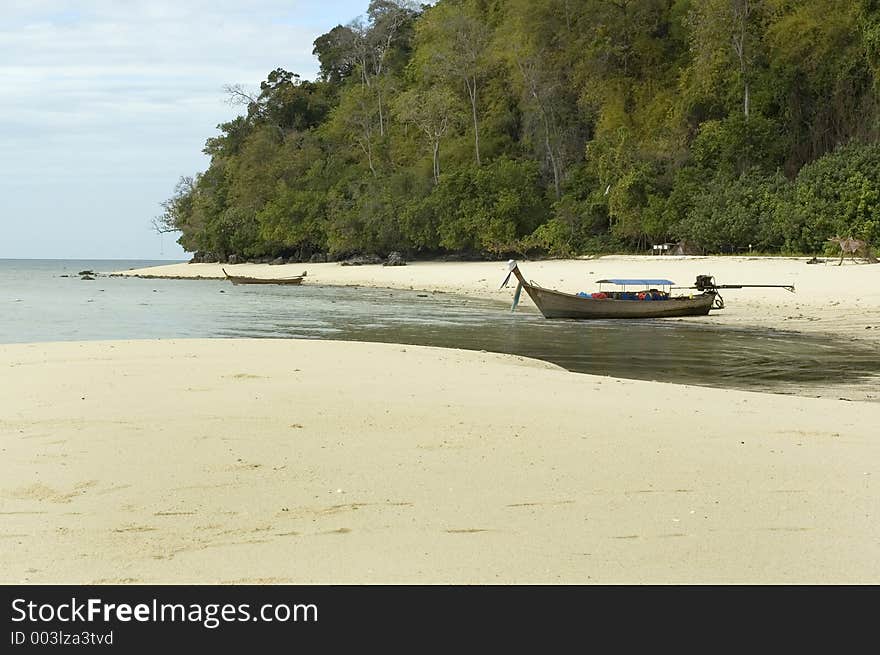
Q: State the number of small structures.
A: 2